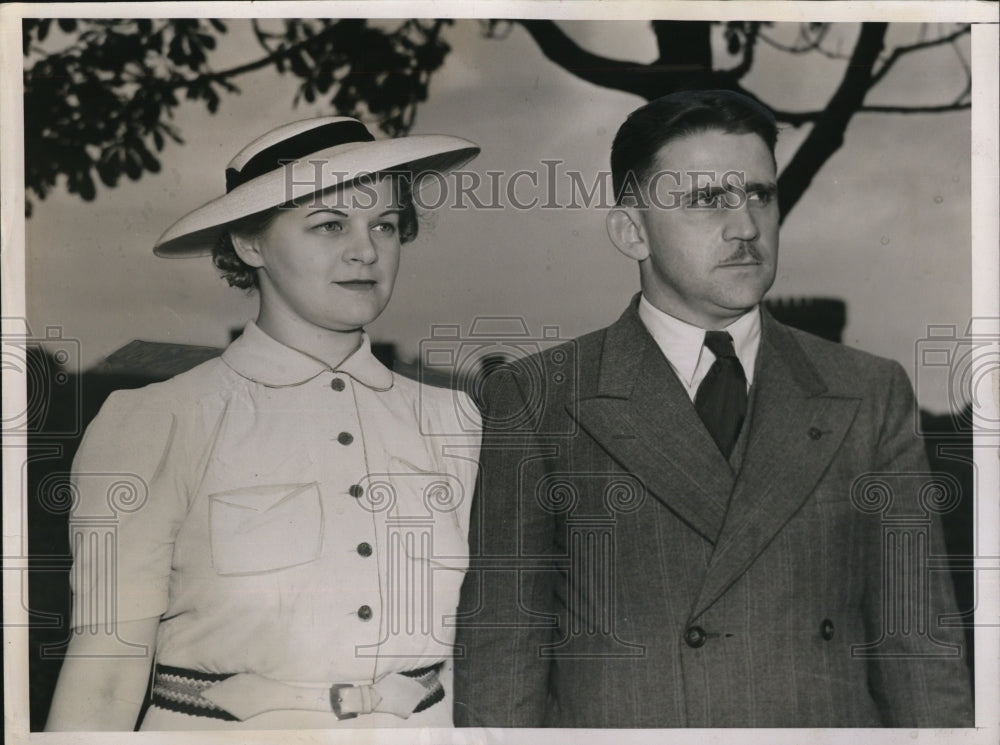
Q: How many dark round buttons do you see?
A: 7